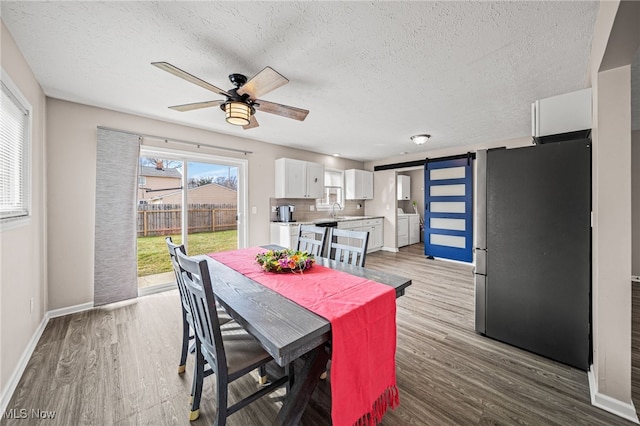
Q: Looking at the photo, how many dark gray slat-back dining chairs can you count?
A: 4